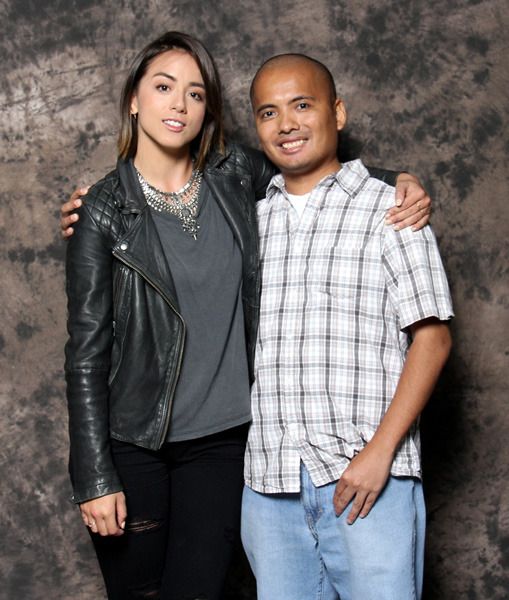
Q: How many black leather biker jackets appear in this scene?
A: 1